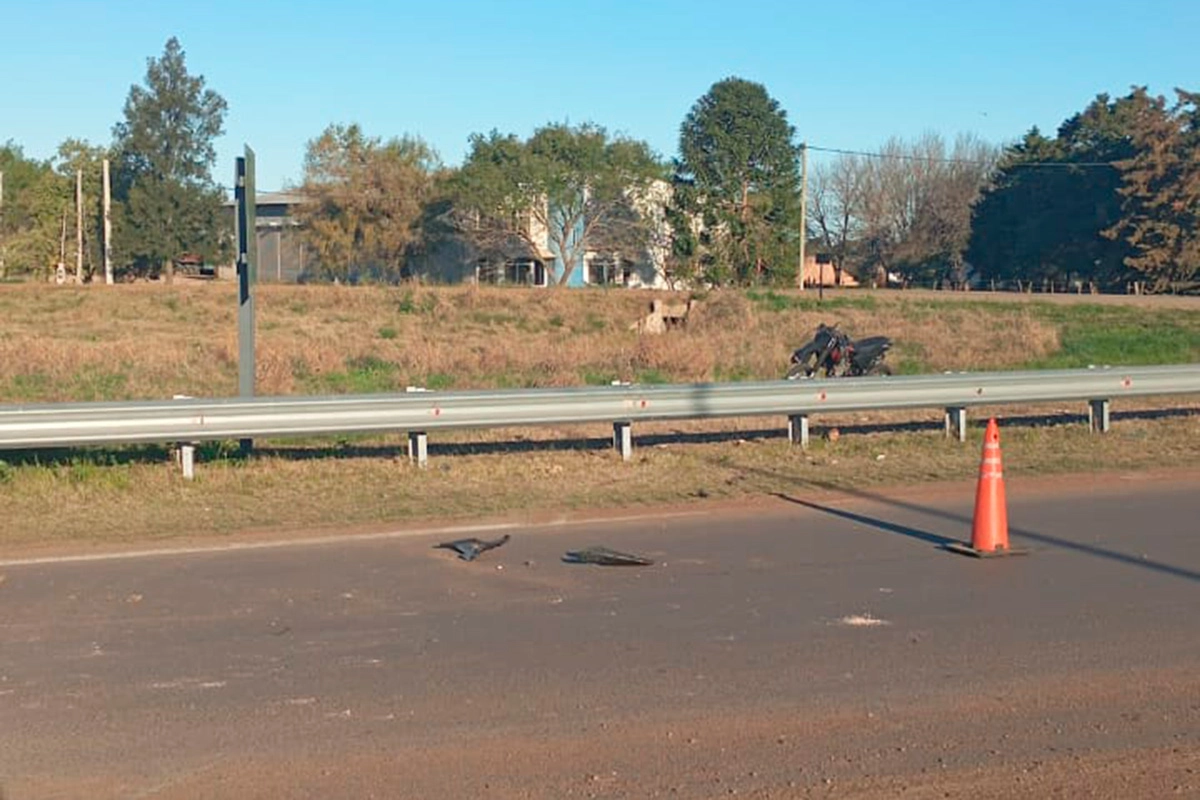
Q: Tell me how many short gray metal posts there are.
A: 6